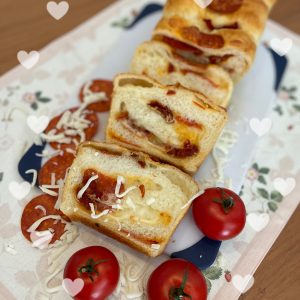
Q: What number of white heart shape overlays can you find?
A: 12